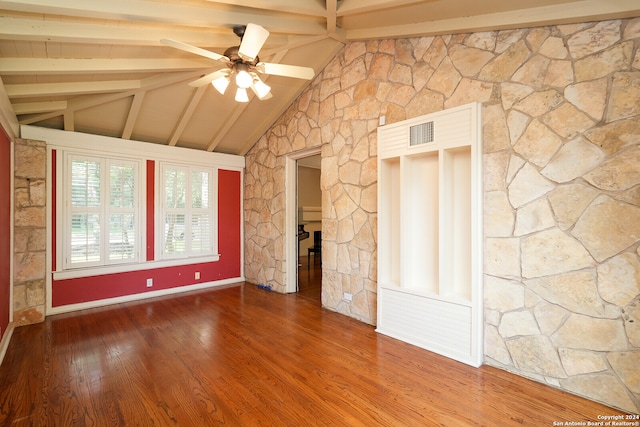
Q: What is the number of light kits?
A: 1